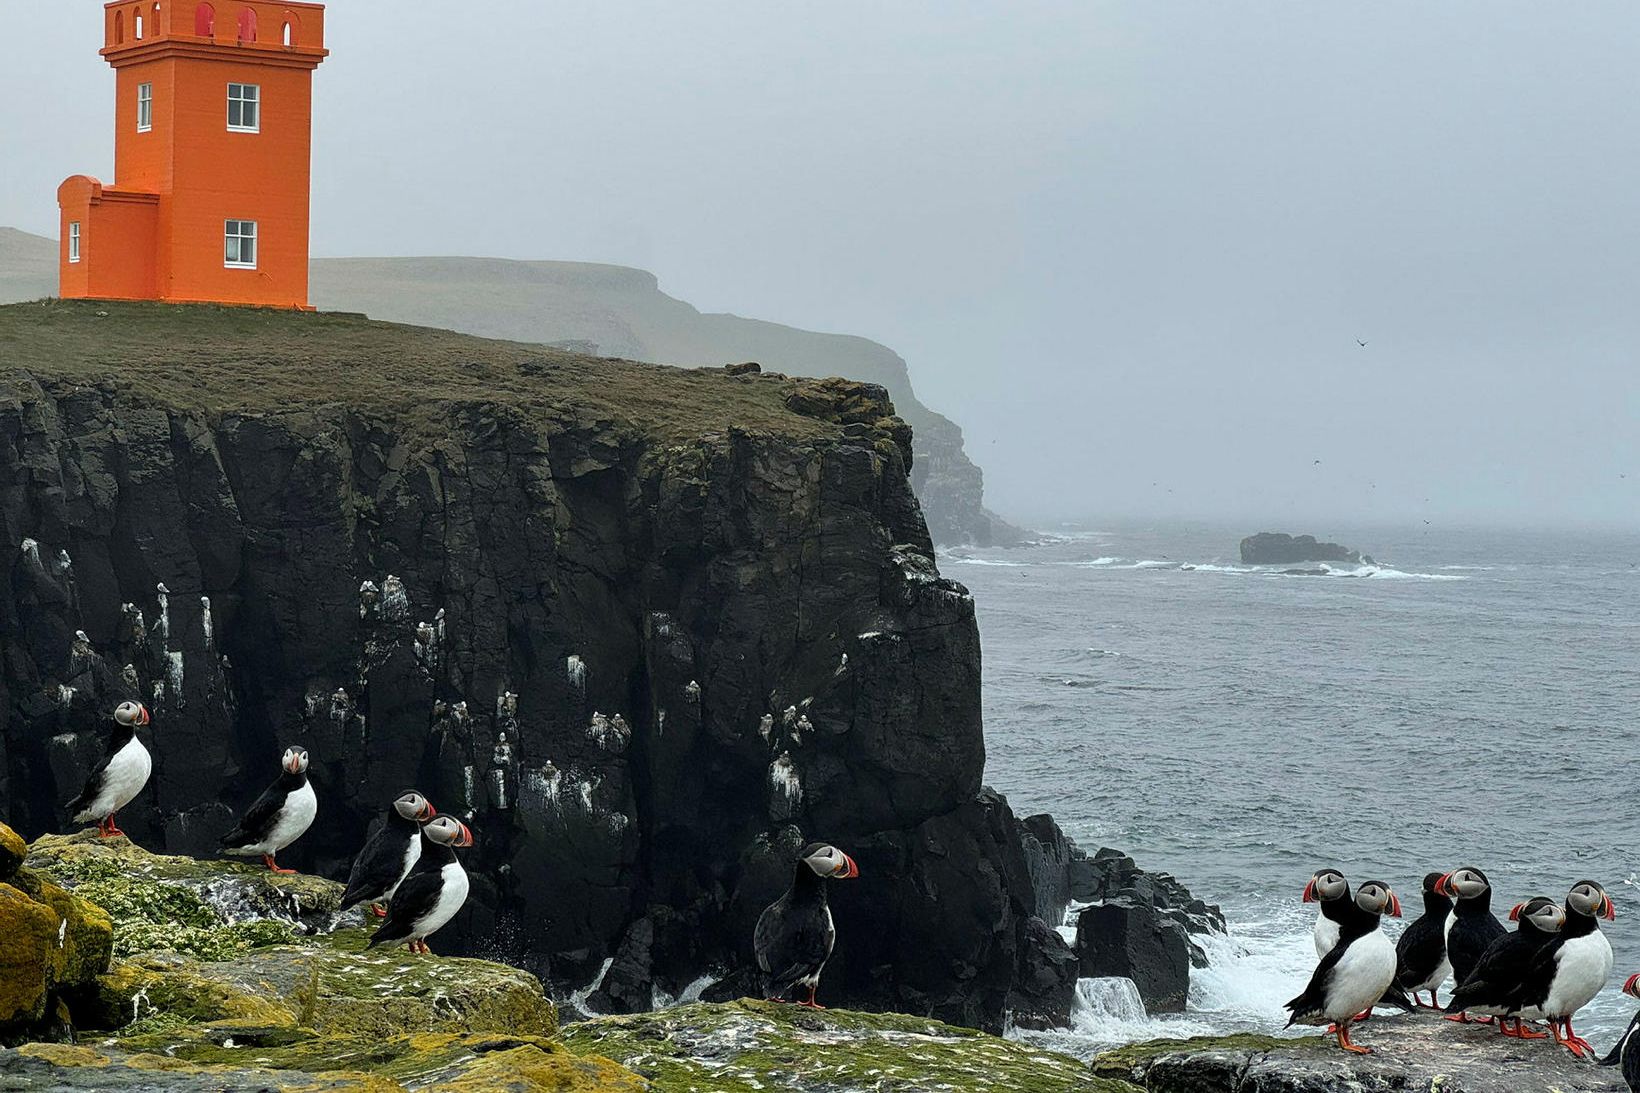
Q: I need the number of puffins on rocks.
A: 12